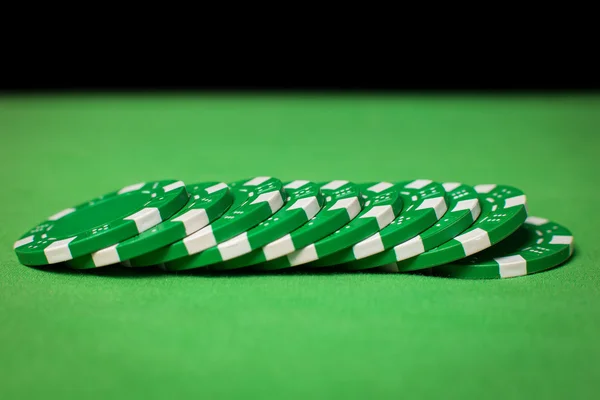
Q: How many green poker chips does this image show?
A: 10